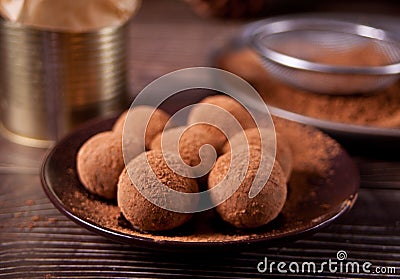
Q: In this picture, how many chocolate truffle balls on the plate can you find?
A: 7